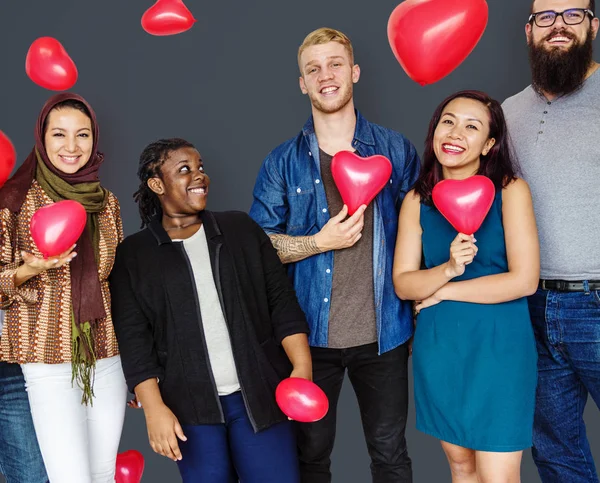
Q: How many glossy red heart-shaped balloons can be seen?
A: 9